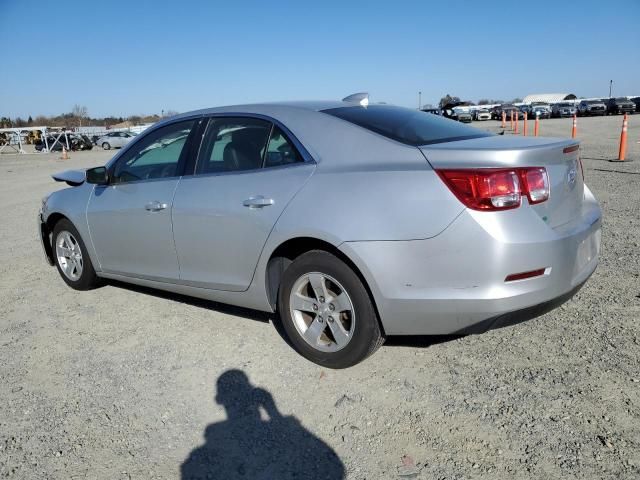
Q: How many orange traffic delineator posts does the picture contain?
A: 7